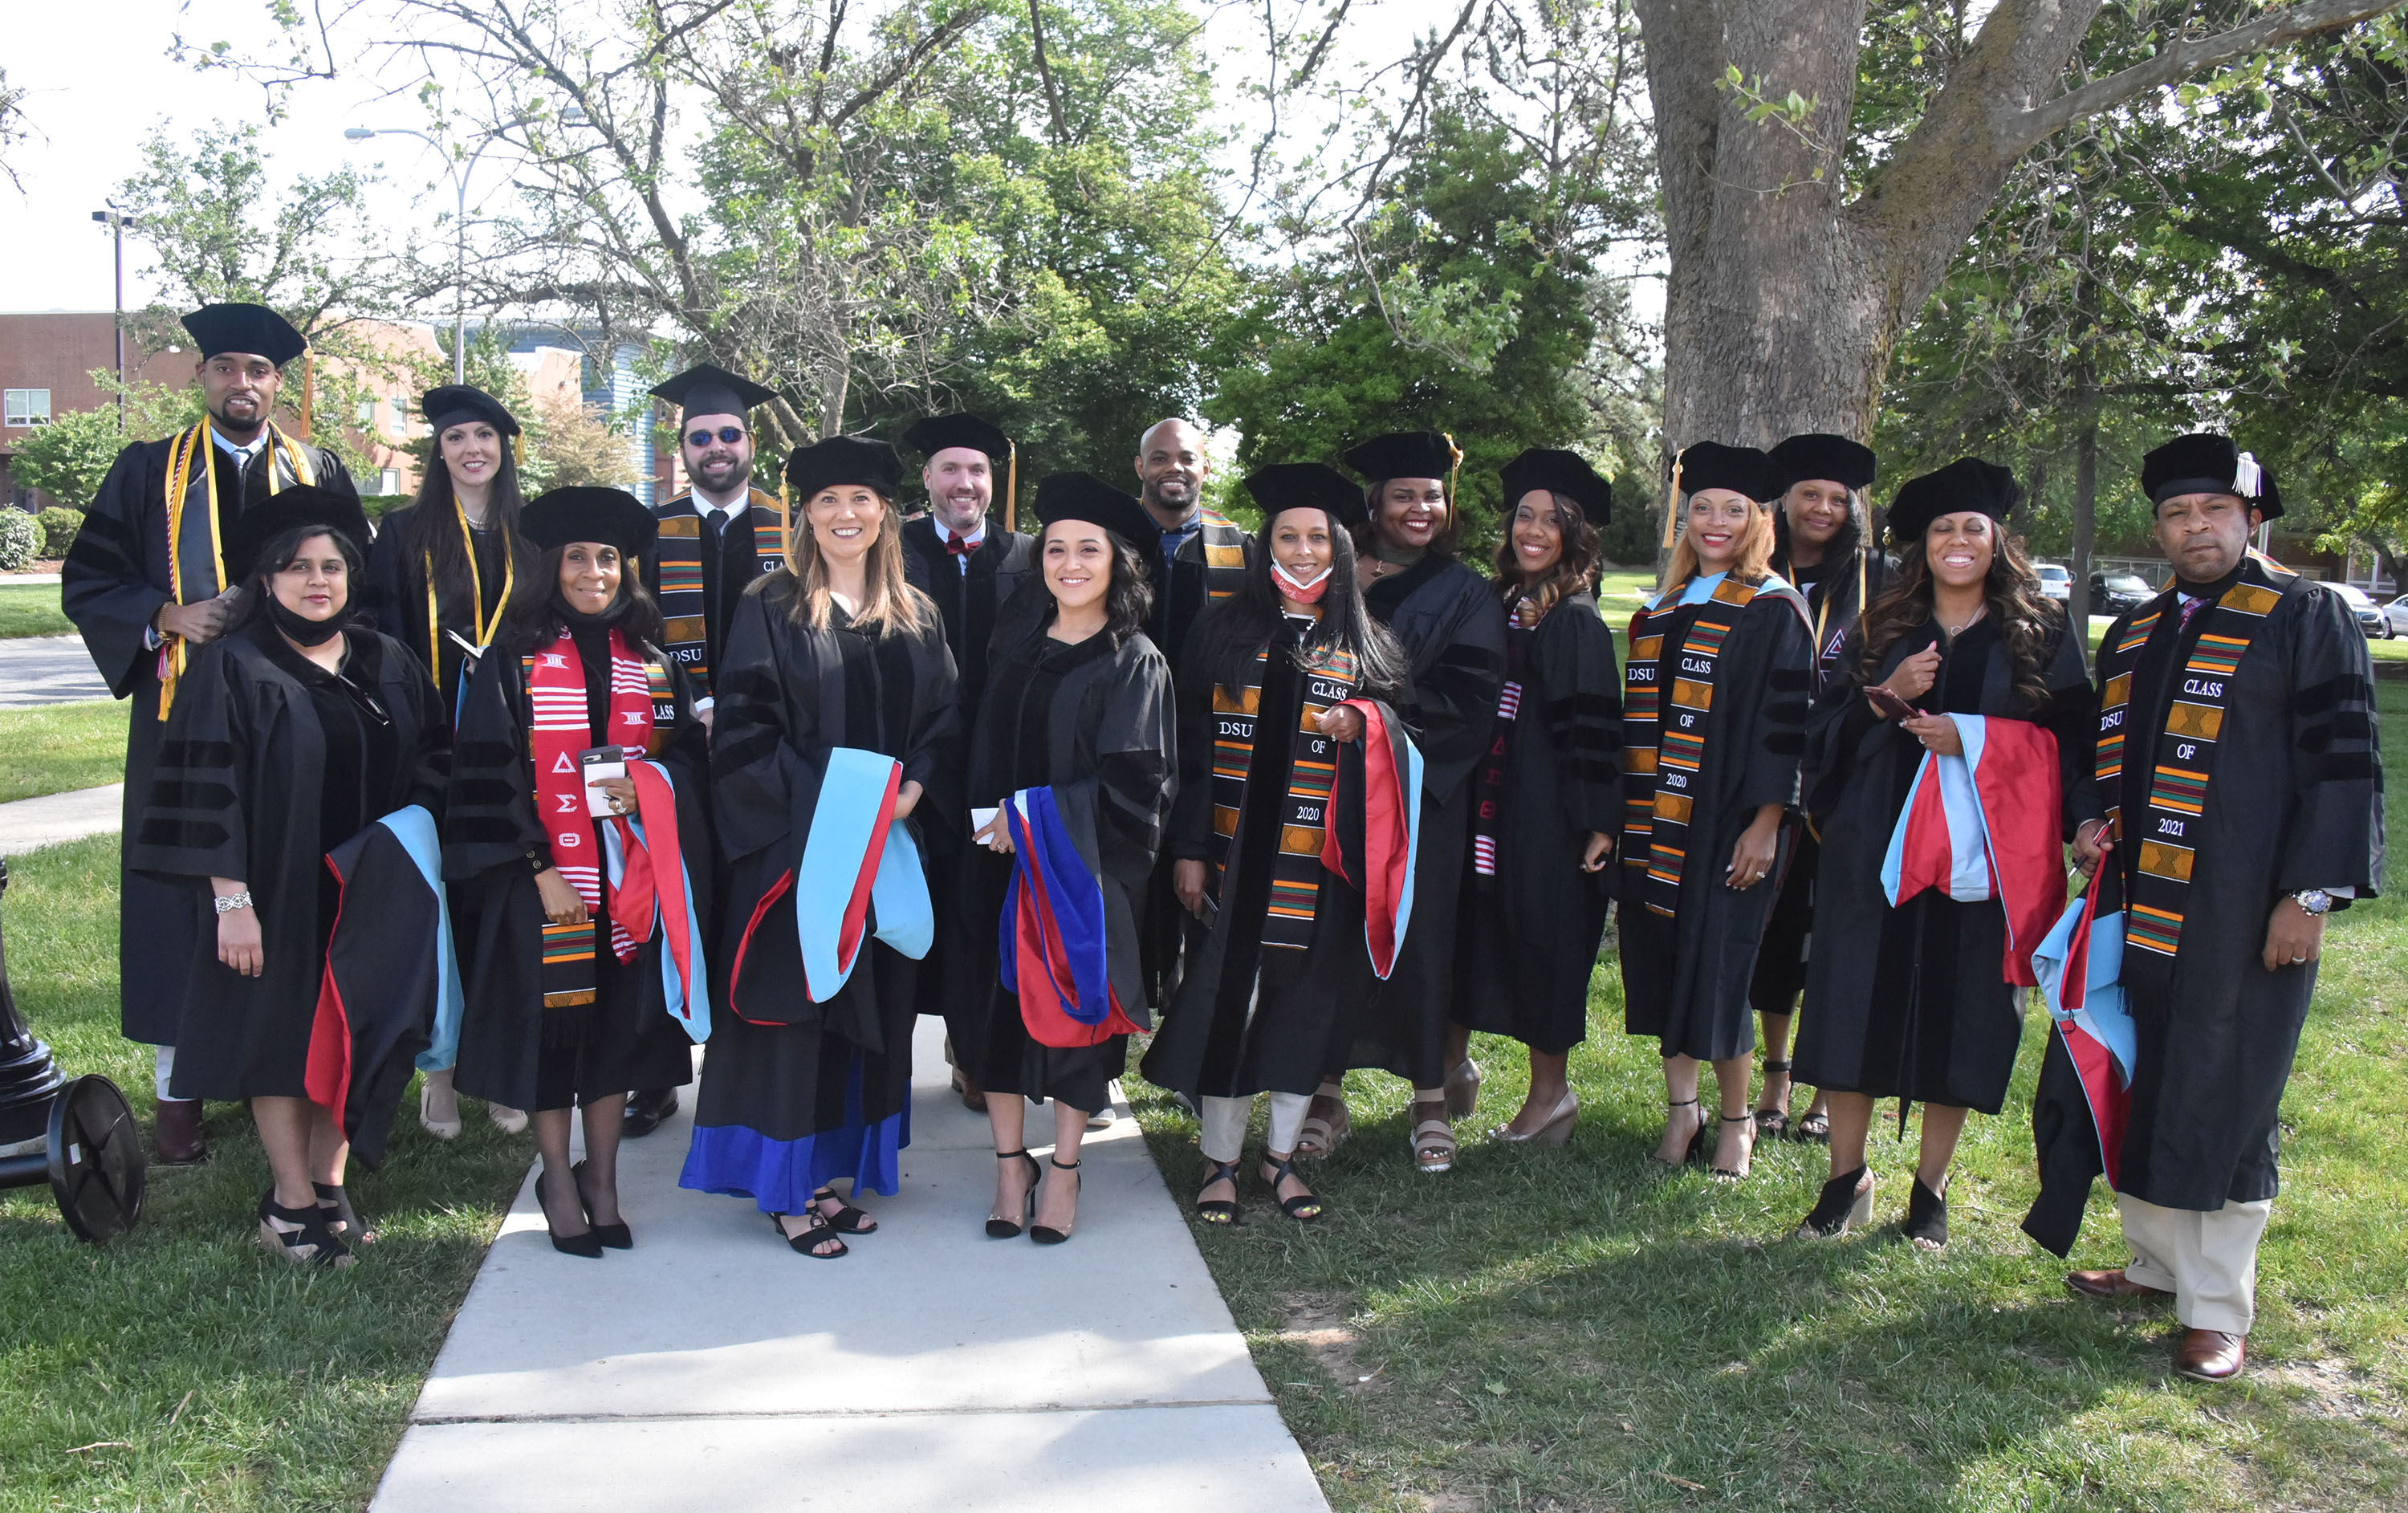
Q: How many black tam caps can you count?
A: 14